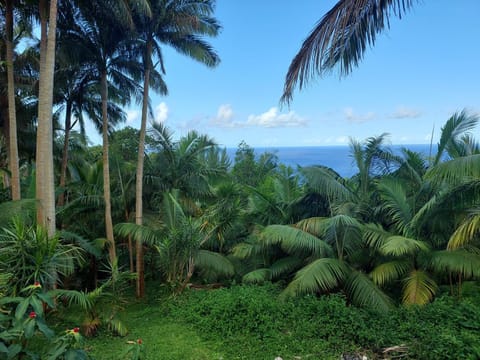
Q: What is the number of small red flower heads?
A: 4